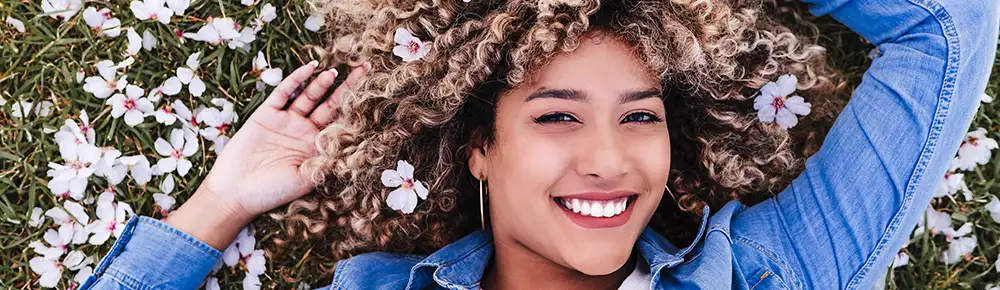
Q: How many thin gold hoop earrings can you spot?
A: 2